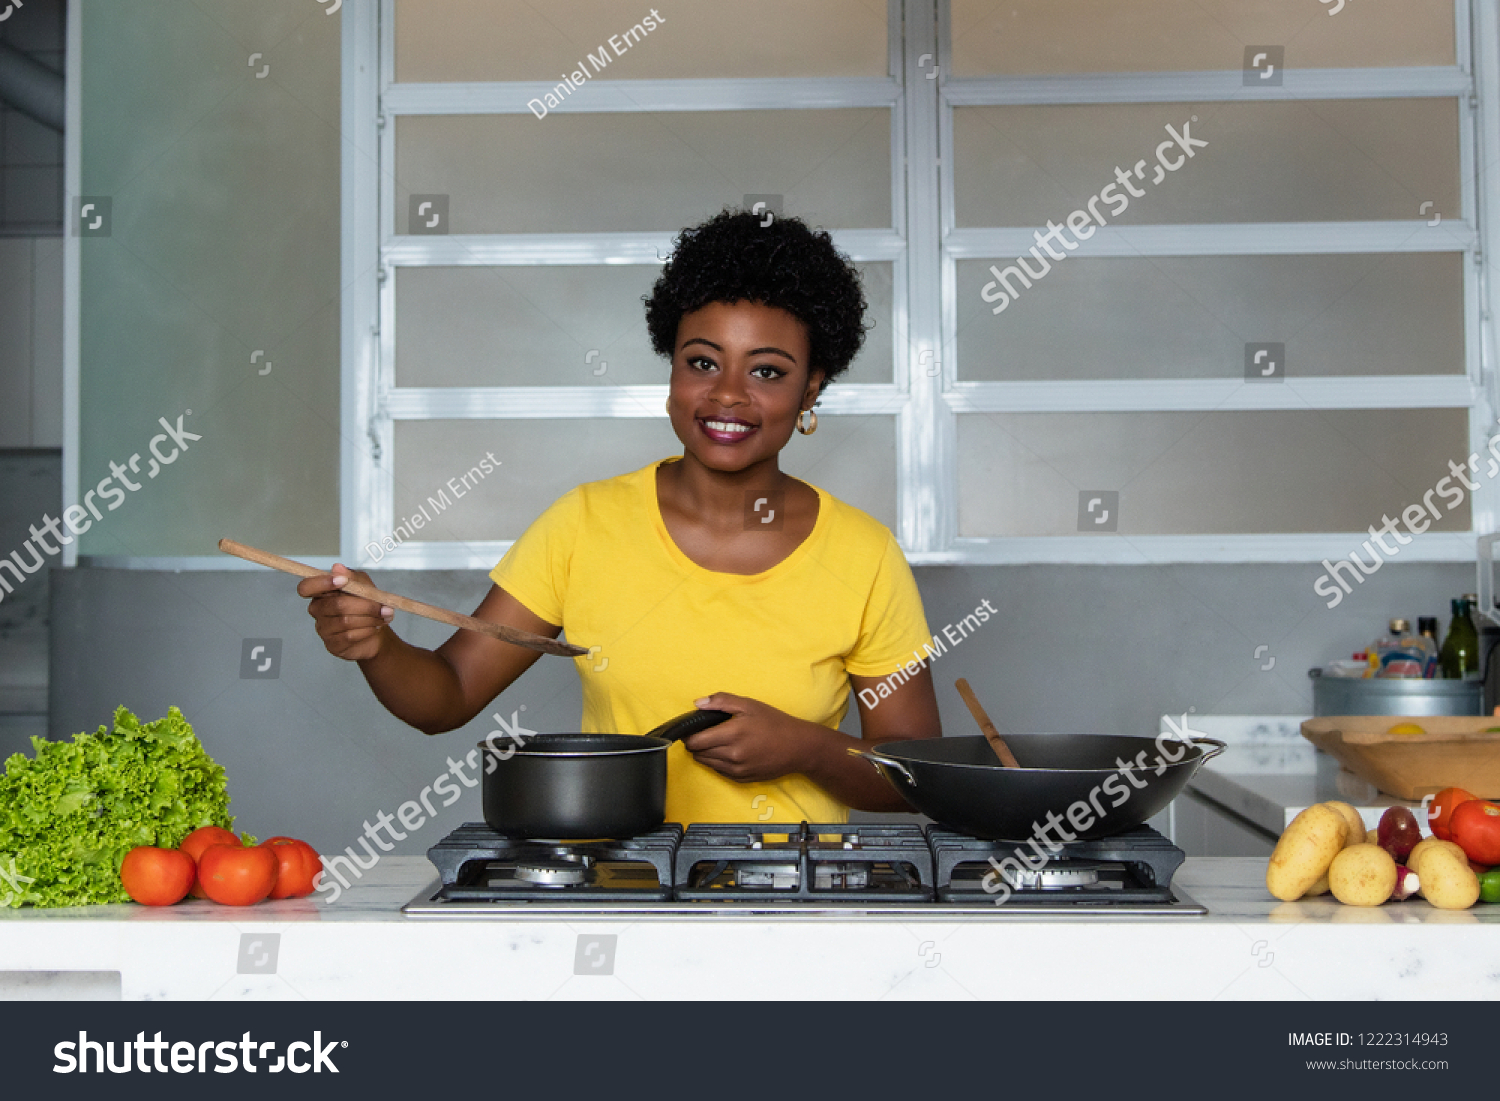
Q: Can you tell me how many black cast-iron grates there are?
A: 3